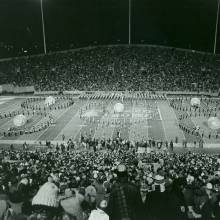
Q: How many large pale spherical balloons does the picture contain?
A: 5